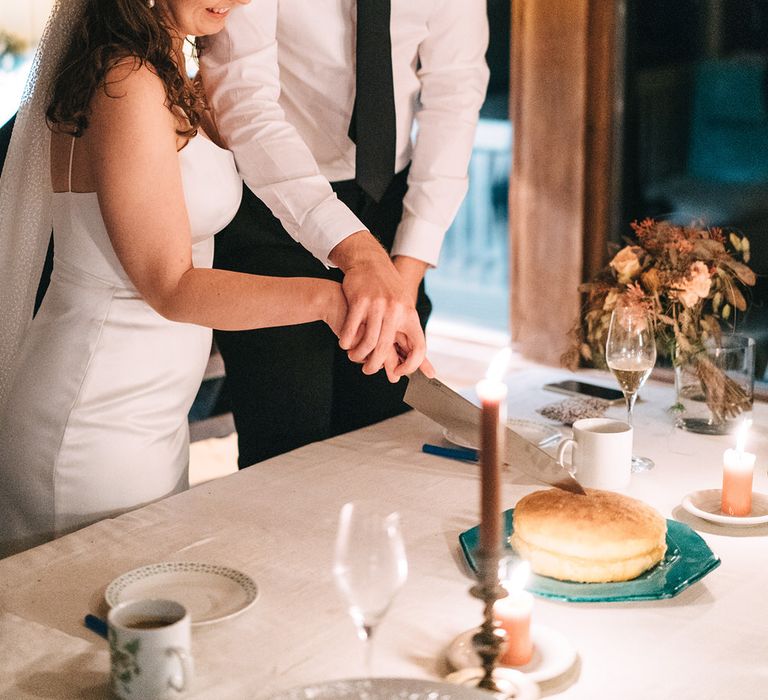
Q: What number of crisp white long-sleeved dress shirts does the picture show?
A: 1